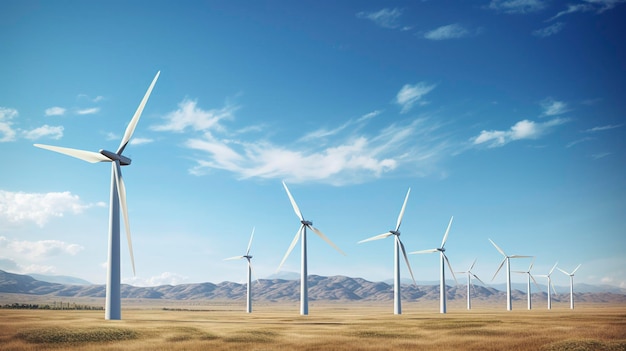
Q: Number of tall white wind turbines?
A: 10